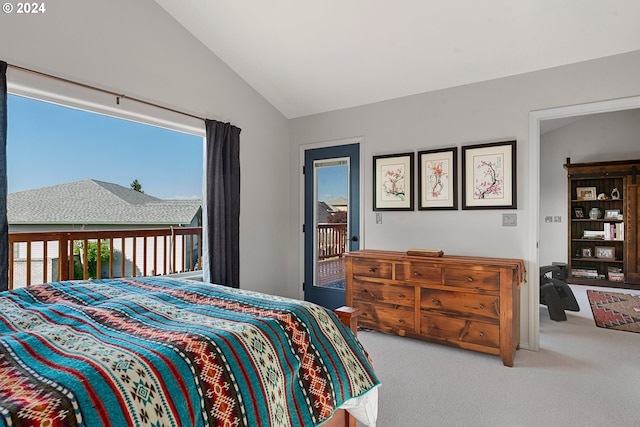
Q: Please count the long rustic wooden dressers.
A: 1